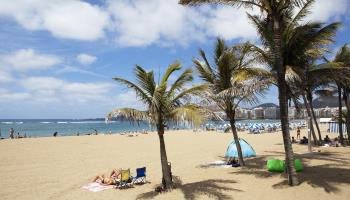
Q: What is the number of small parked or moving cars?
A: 0